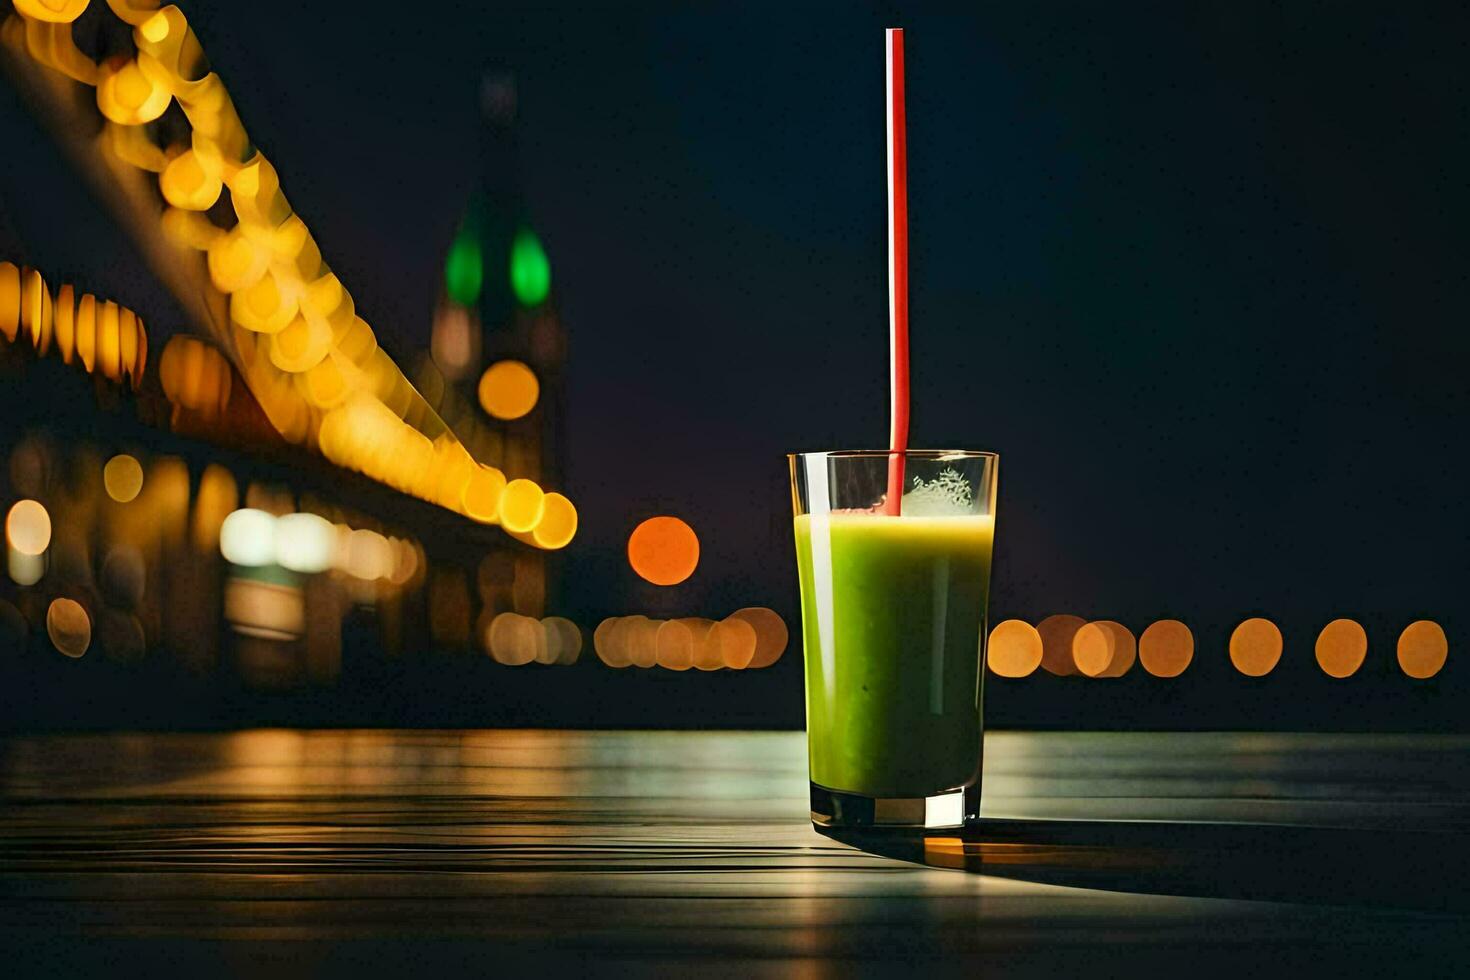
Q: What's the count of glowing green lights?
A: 2